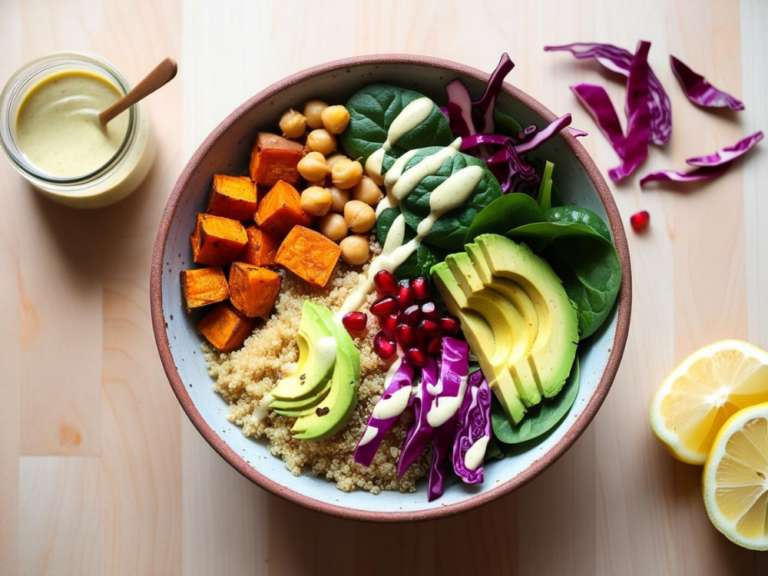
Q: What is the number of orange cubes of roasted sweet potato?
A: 9